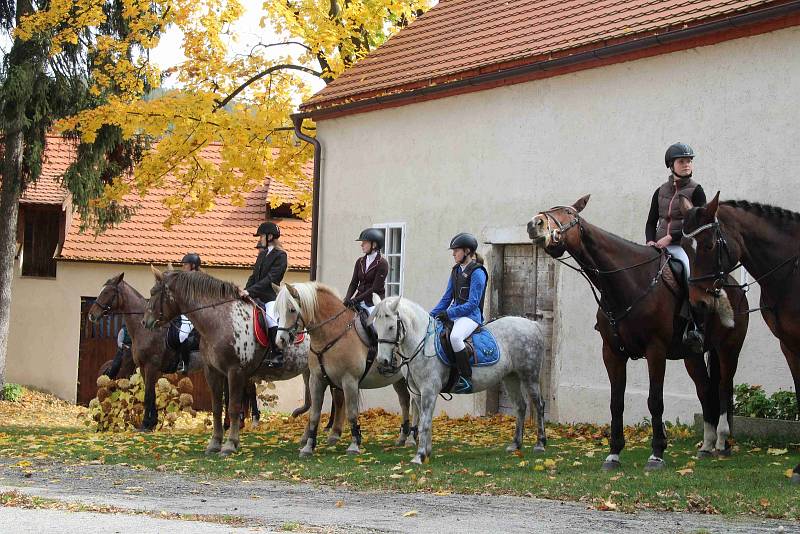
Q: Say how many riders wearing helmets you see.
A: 5